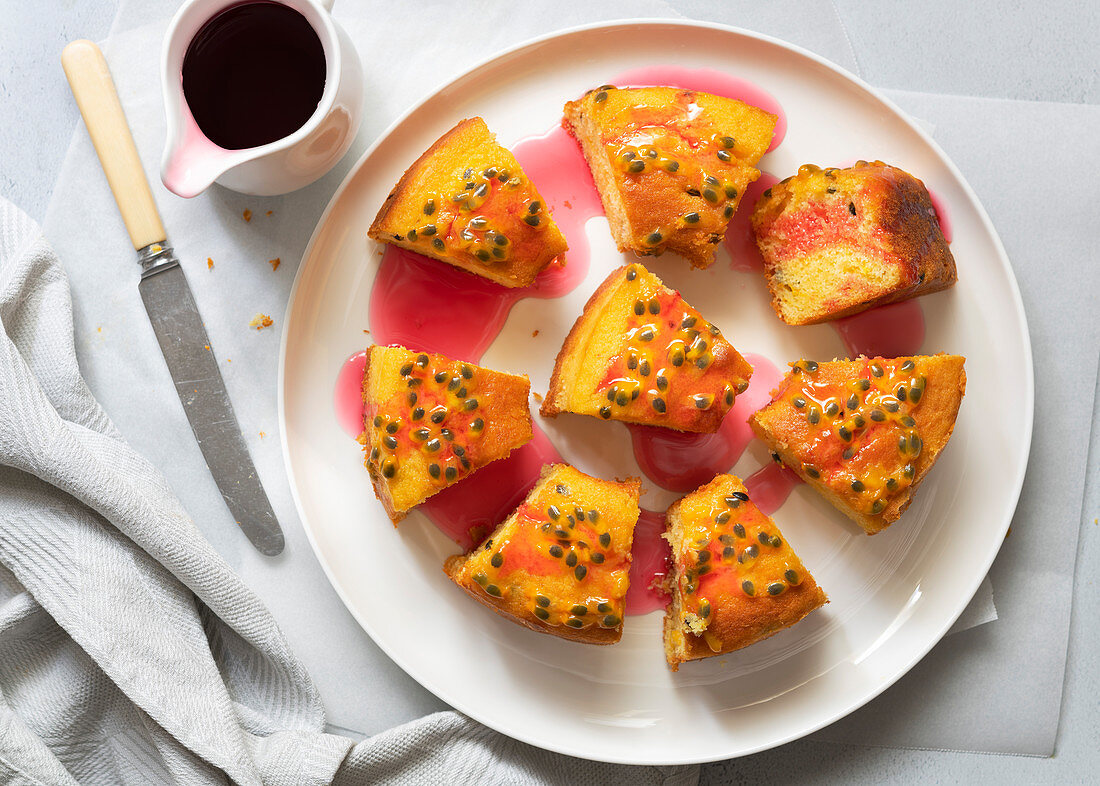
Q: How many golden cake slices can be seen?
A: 8